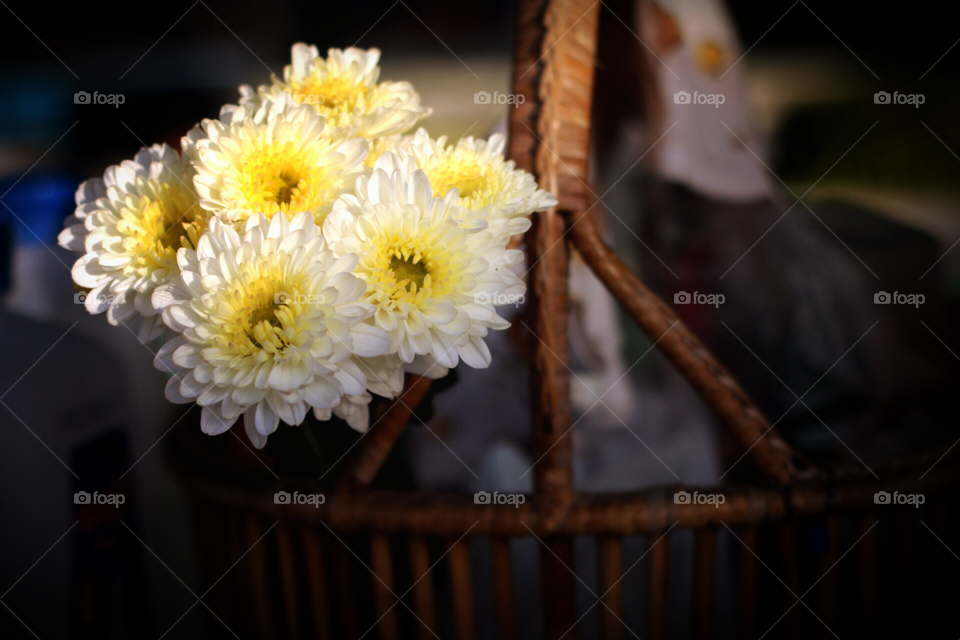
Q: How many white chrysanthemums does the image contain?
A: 6